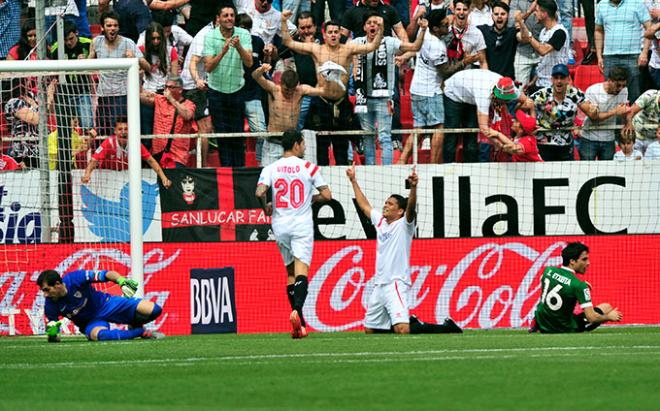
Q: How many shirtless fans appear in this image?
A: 2